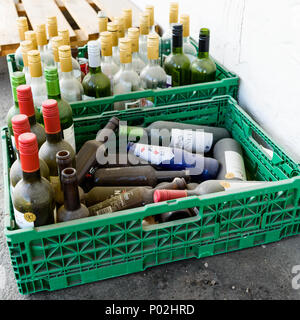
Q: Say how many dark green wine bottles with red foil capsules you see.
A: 5